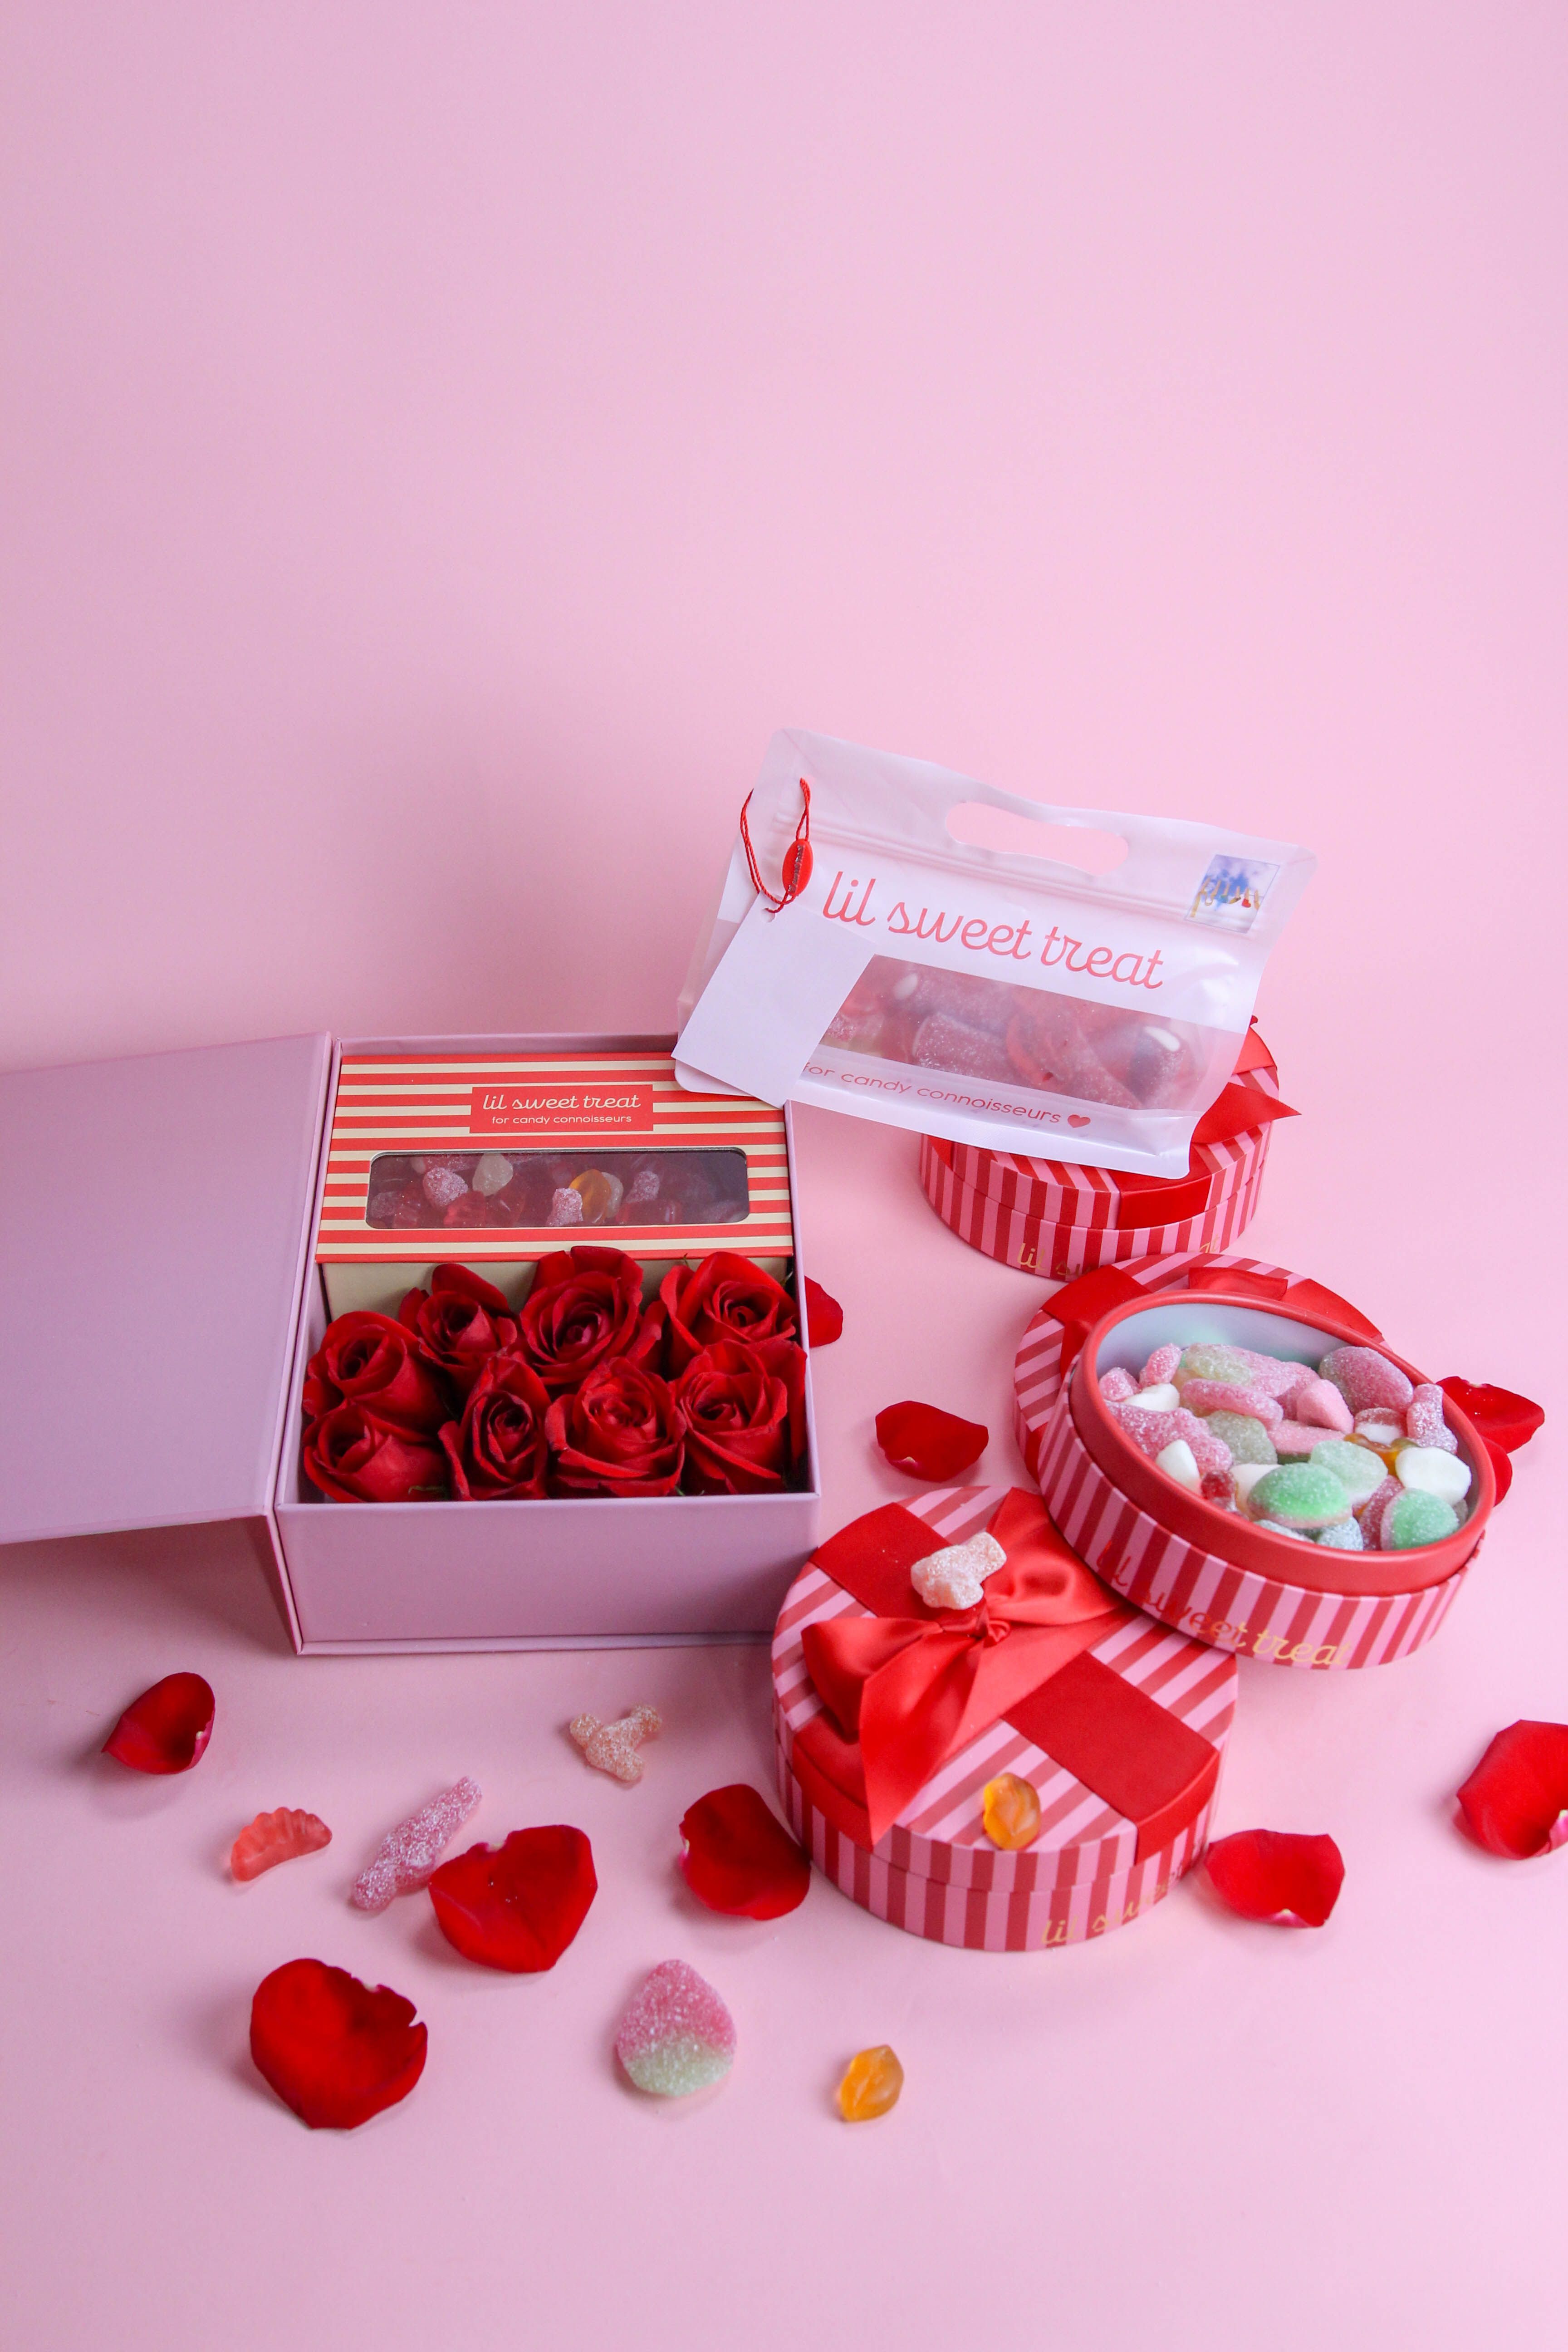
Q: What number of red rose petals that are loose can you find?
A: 10